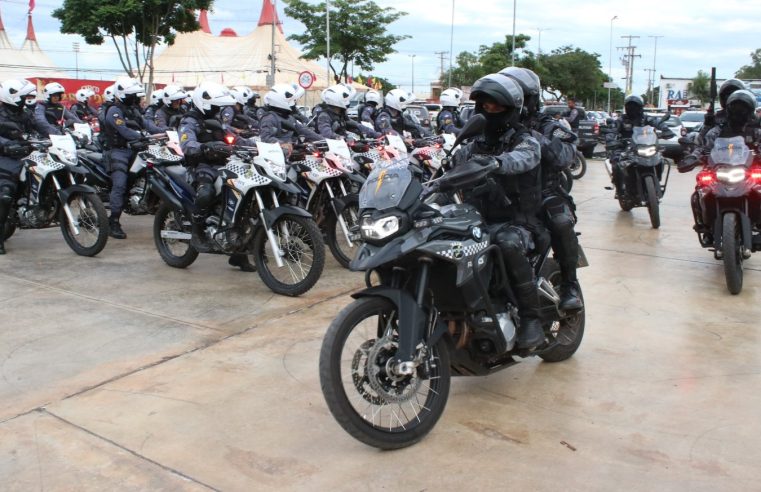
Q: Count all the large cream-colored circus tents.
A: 2